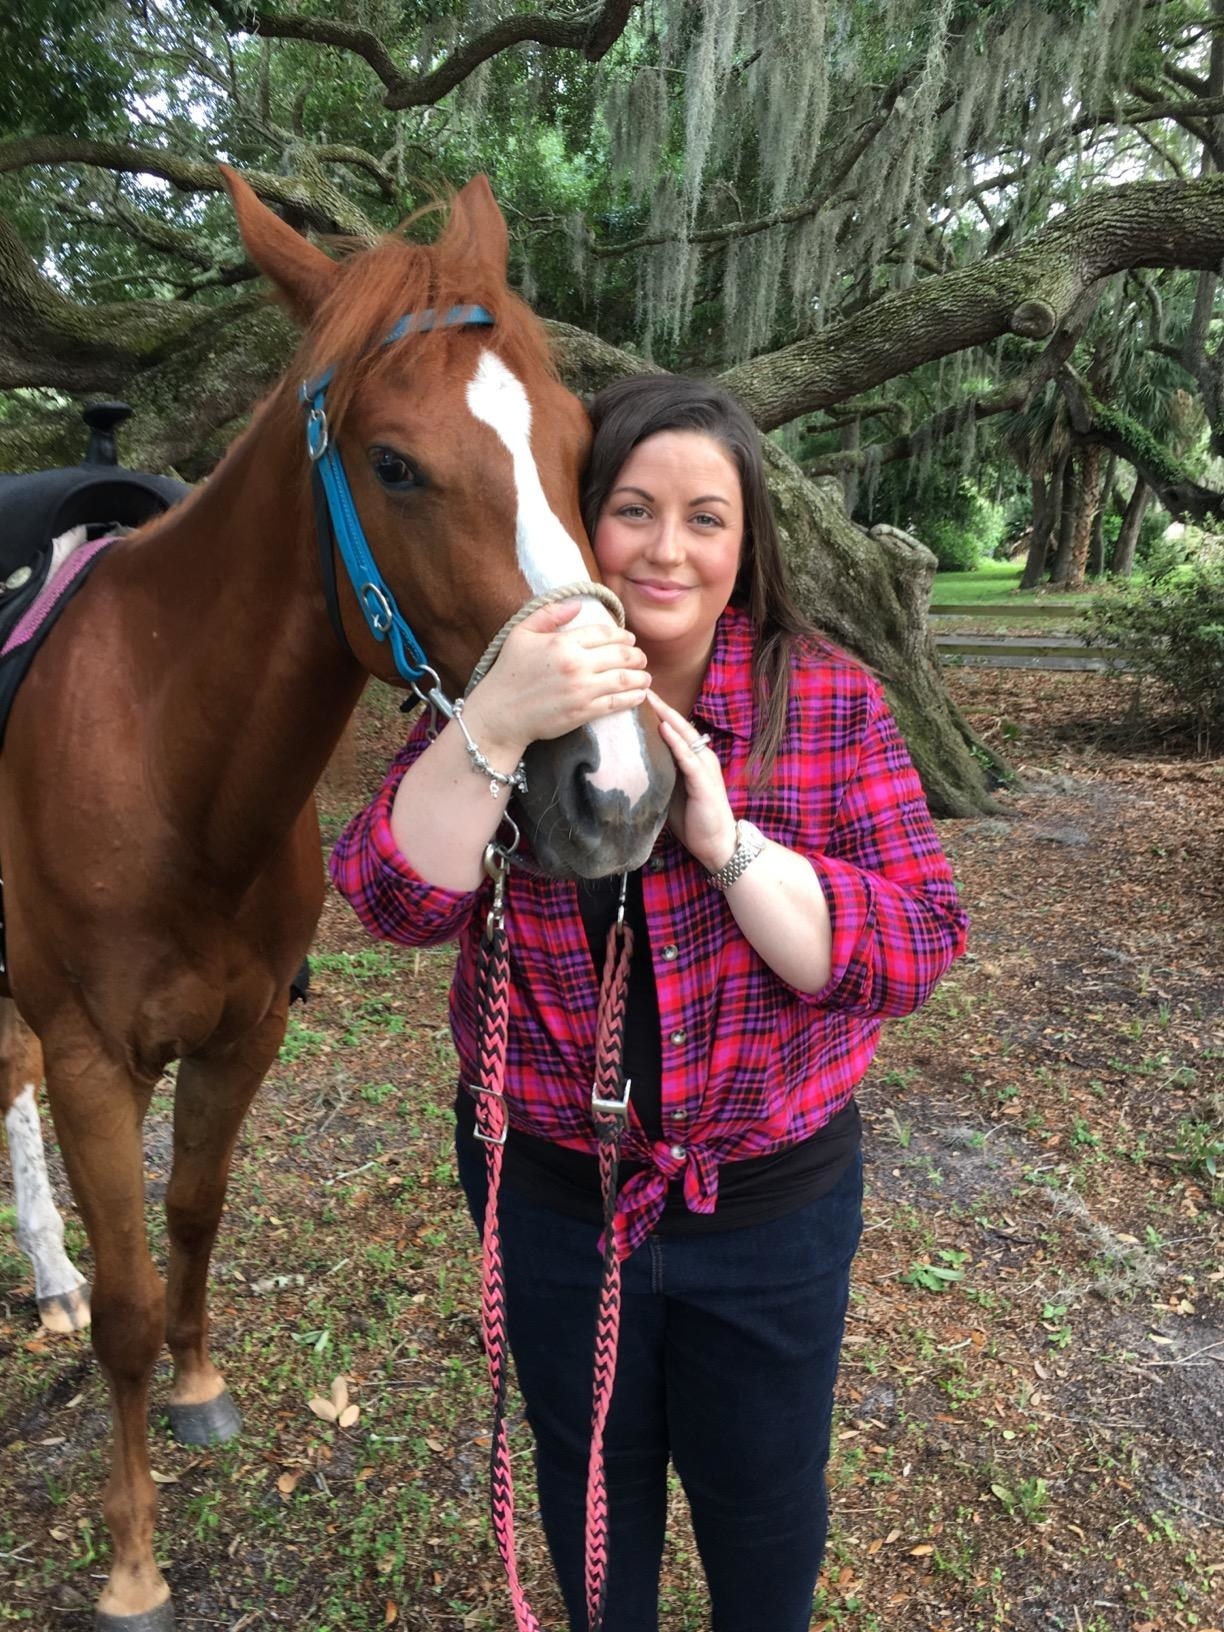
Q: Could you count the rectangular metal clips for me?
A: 2